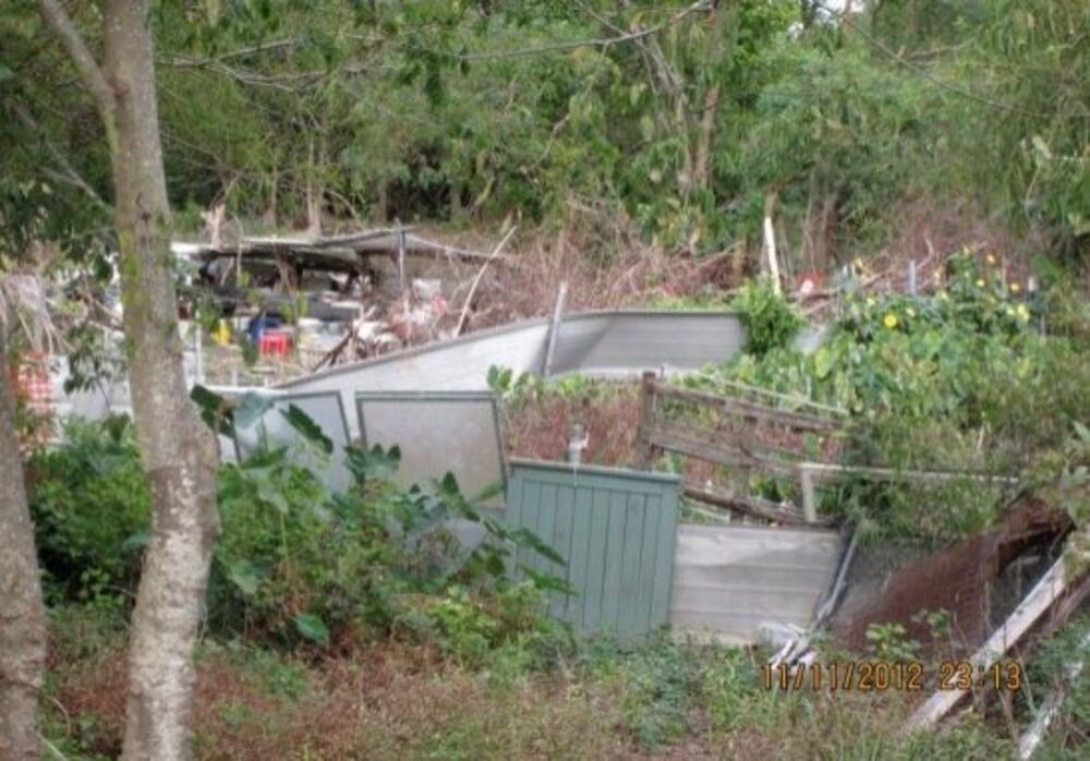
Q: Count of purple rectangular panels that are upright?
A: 0